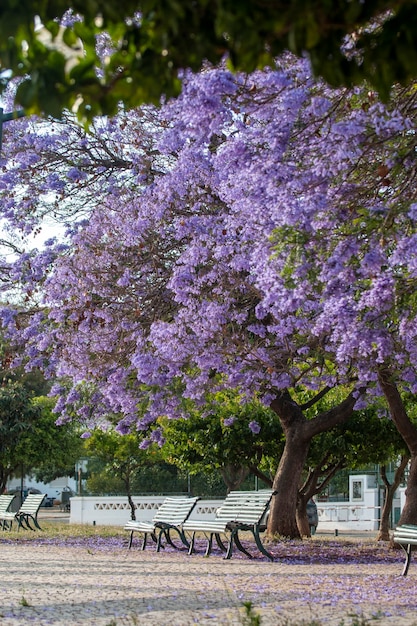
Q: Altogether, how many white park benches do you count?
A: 5